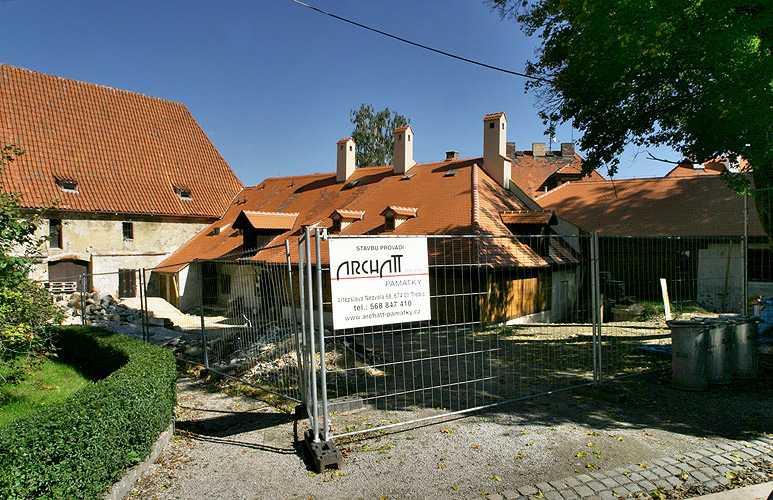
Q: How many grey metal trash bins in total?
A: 3